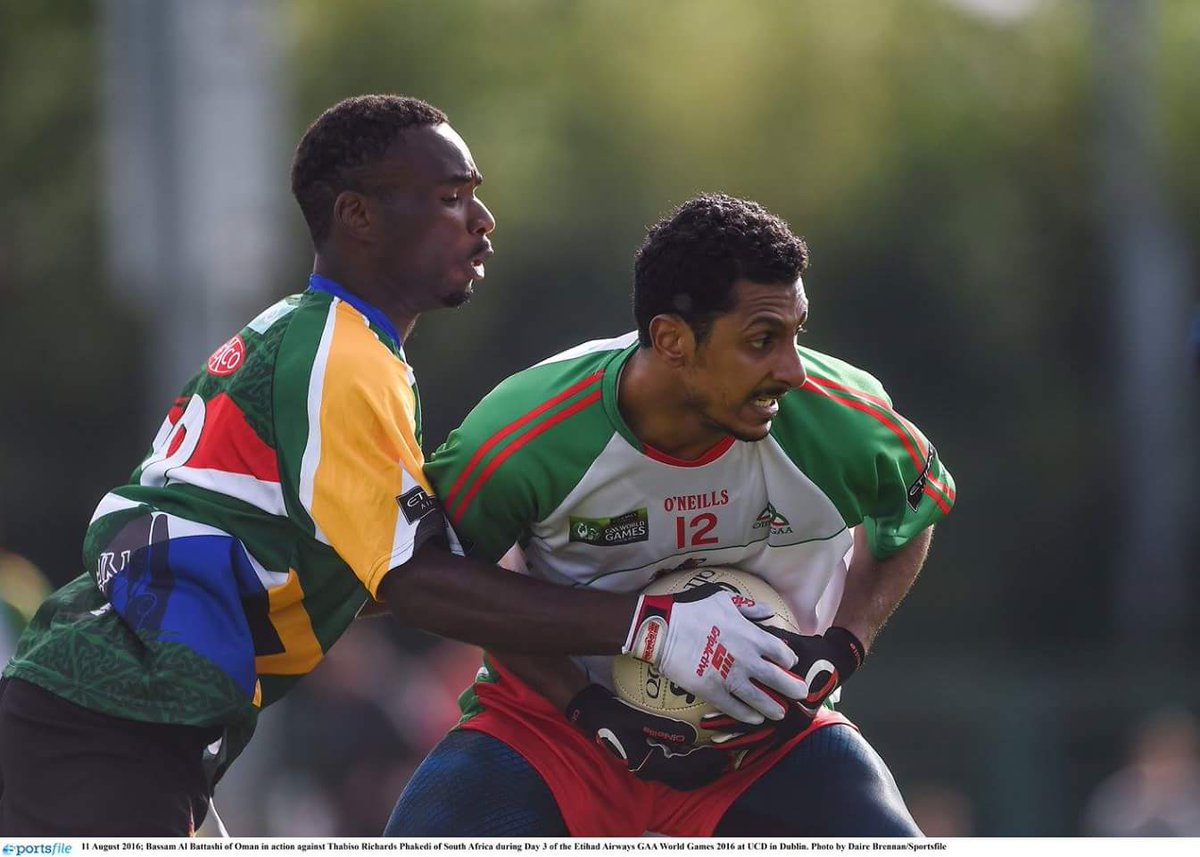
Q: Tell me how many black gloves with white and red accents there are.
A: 2